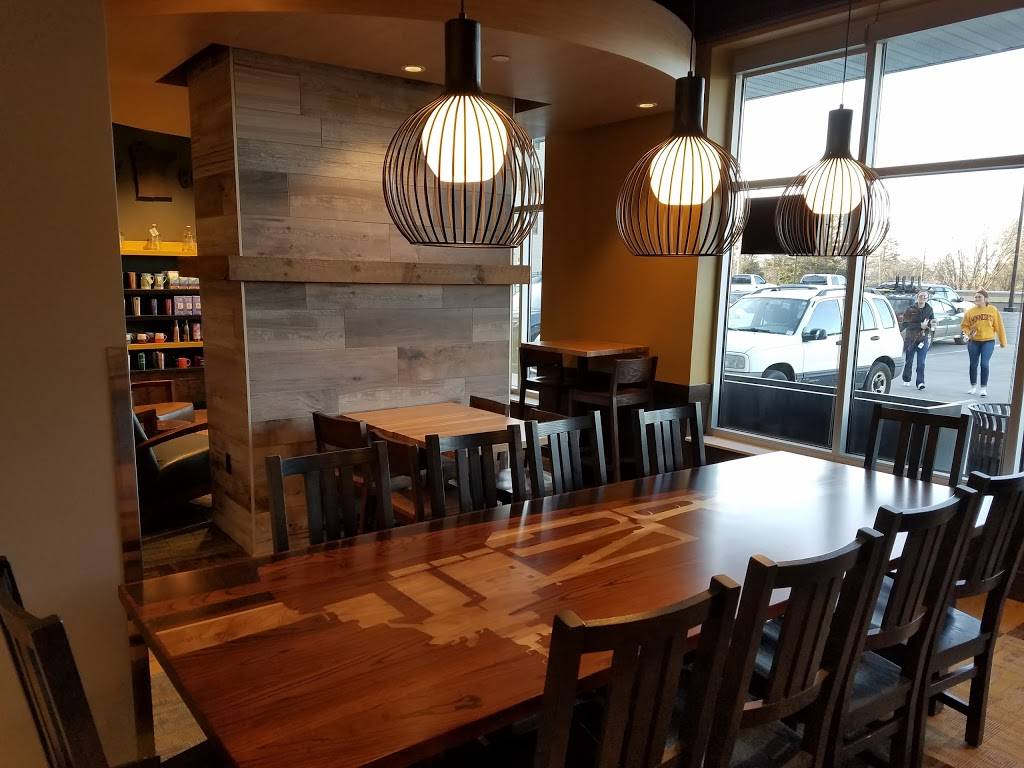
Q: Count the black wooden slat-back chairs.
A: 10